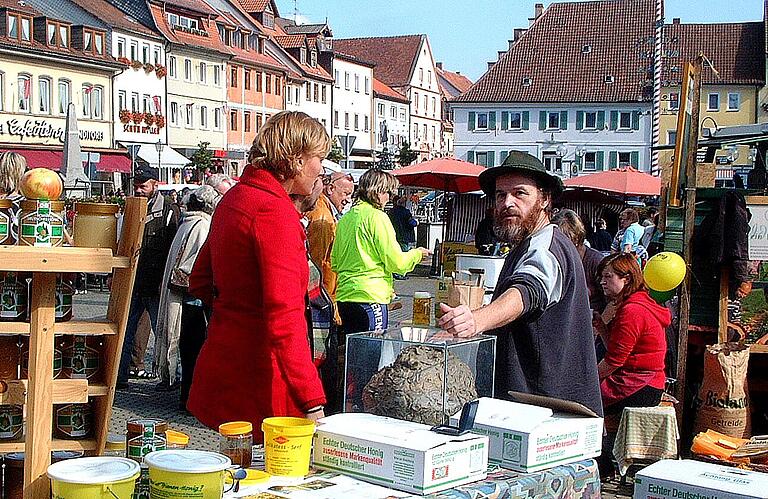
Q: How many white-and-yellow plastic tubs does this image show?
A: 2